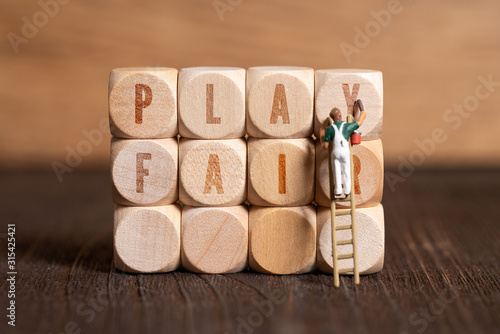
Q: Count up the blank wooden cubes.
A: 4